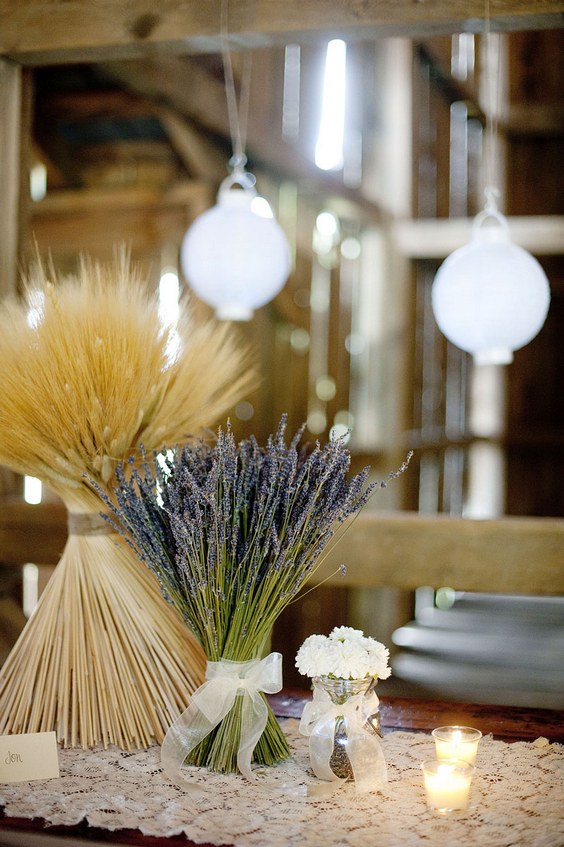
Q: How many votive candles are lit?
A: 2